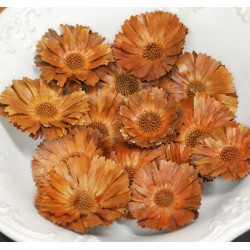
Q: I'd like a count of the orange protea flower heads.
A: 13